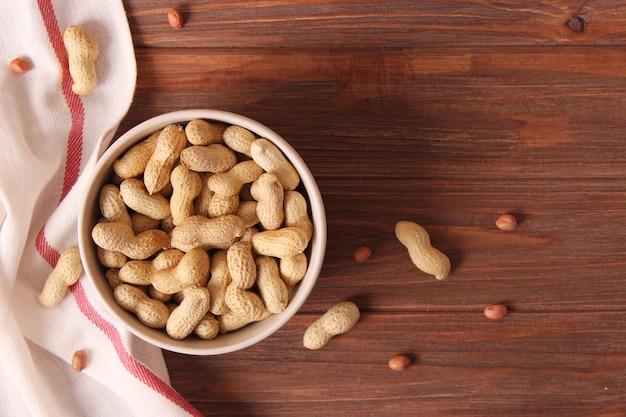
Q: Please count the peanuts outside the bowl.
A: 11